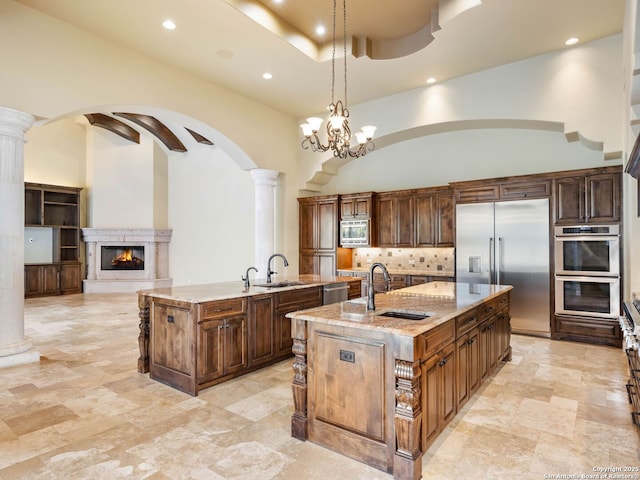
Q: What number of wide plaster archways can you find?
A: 2